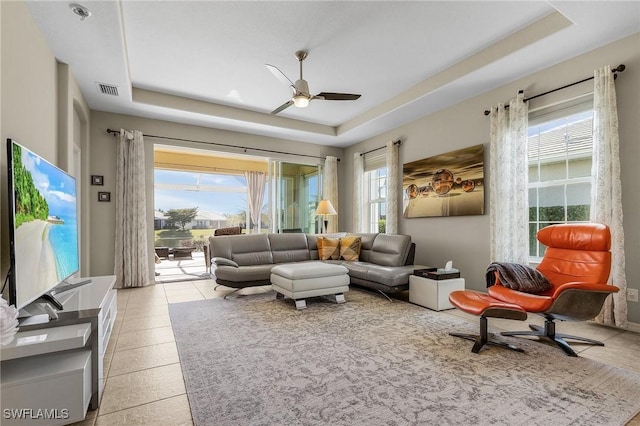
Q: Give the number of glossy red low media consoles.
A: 0